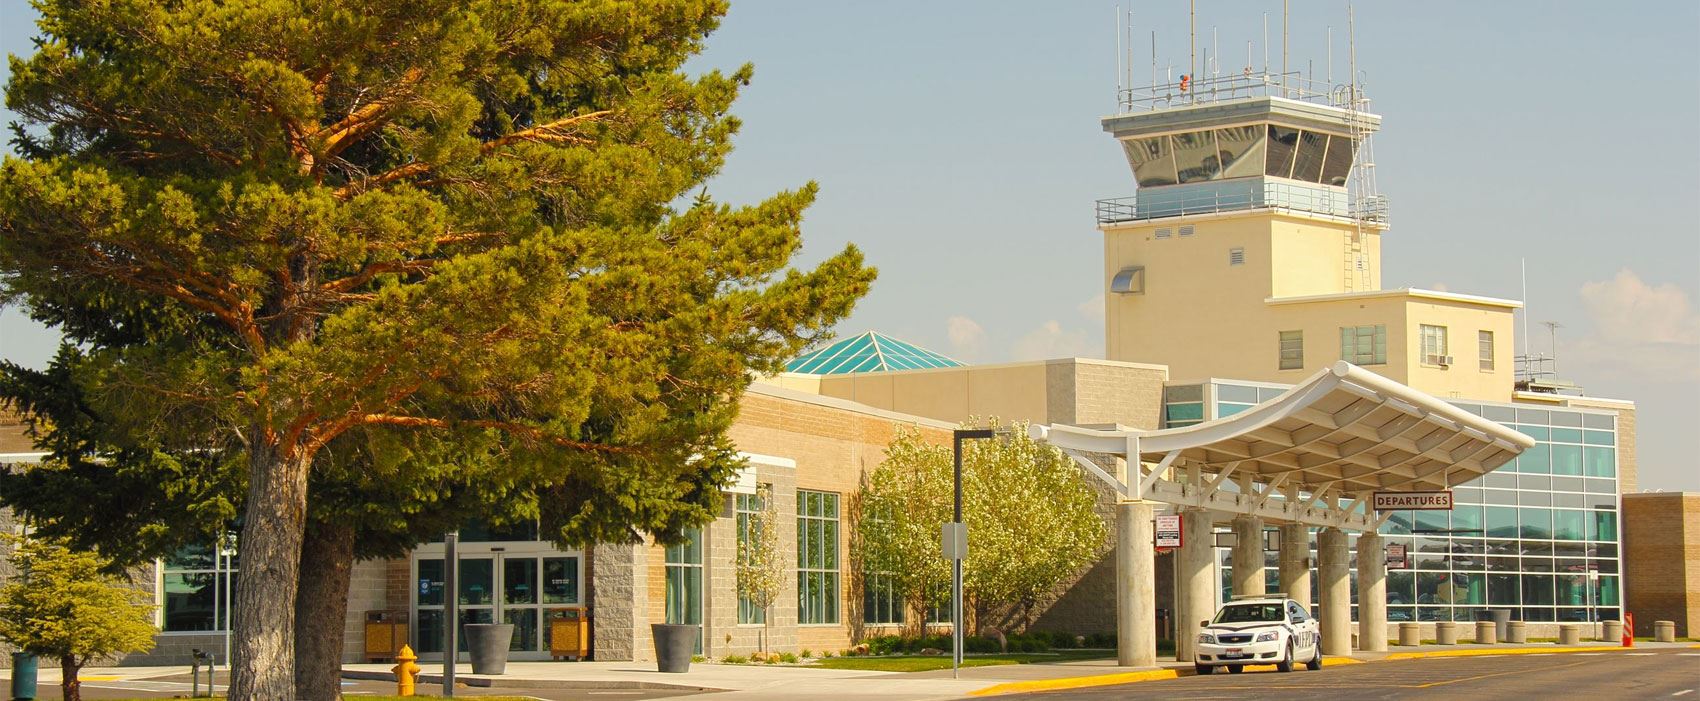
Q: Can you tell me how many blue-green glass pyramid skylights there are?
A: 1